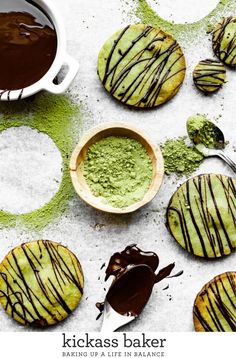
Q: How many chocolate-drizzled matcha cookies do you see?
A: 6